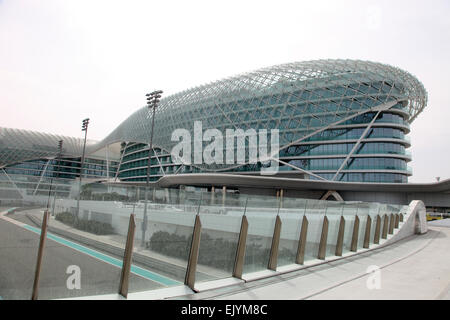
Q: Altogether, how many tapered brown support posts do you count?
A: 15